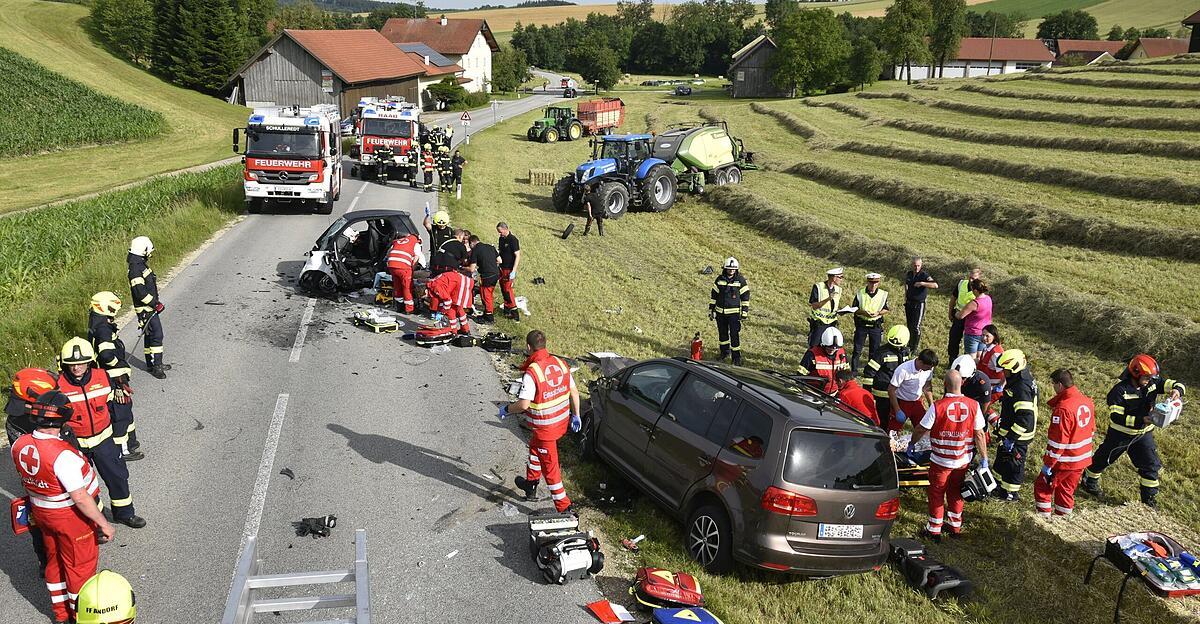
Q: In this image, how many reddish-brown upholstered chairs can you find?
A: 0